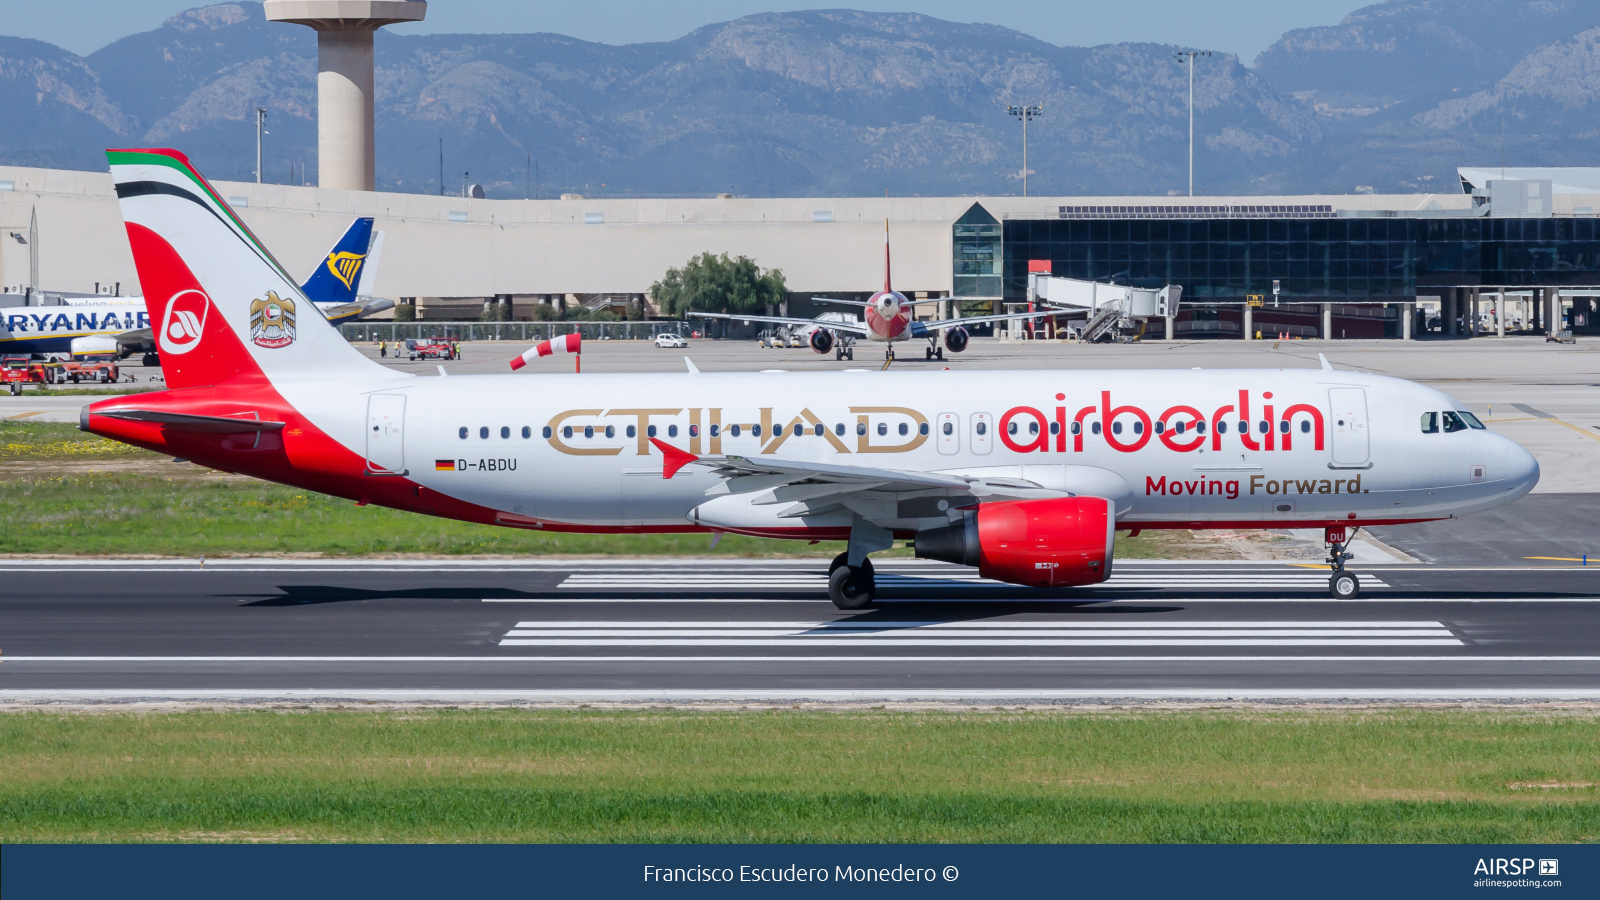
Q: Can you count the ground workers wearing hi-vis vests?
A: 3